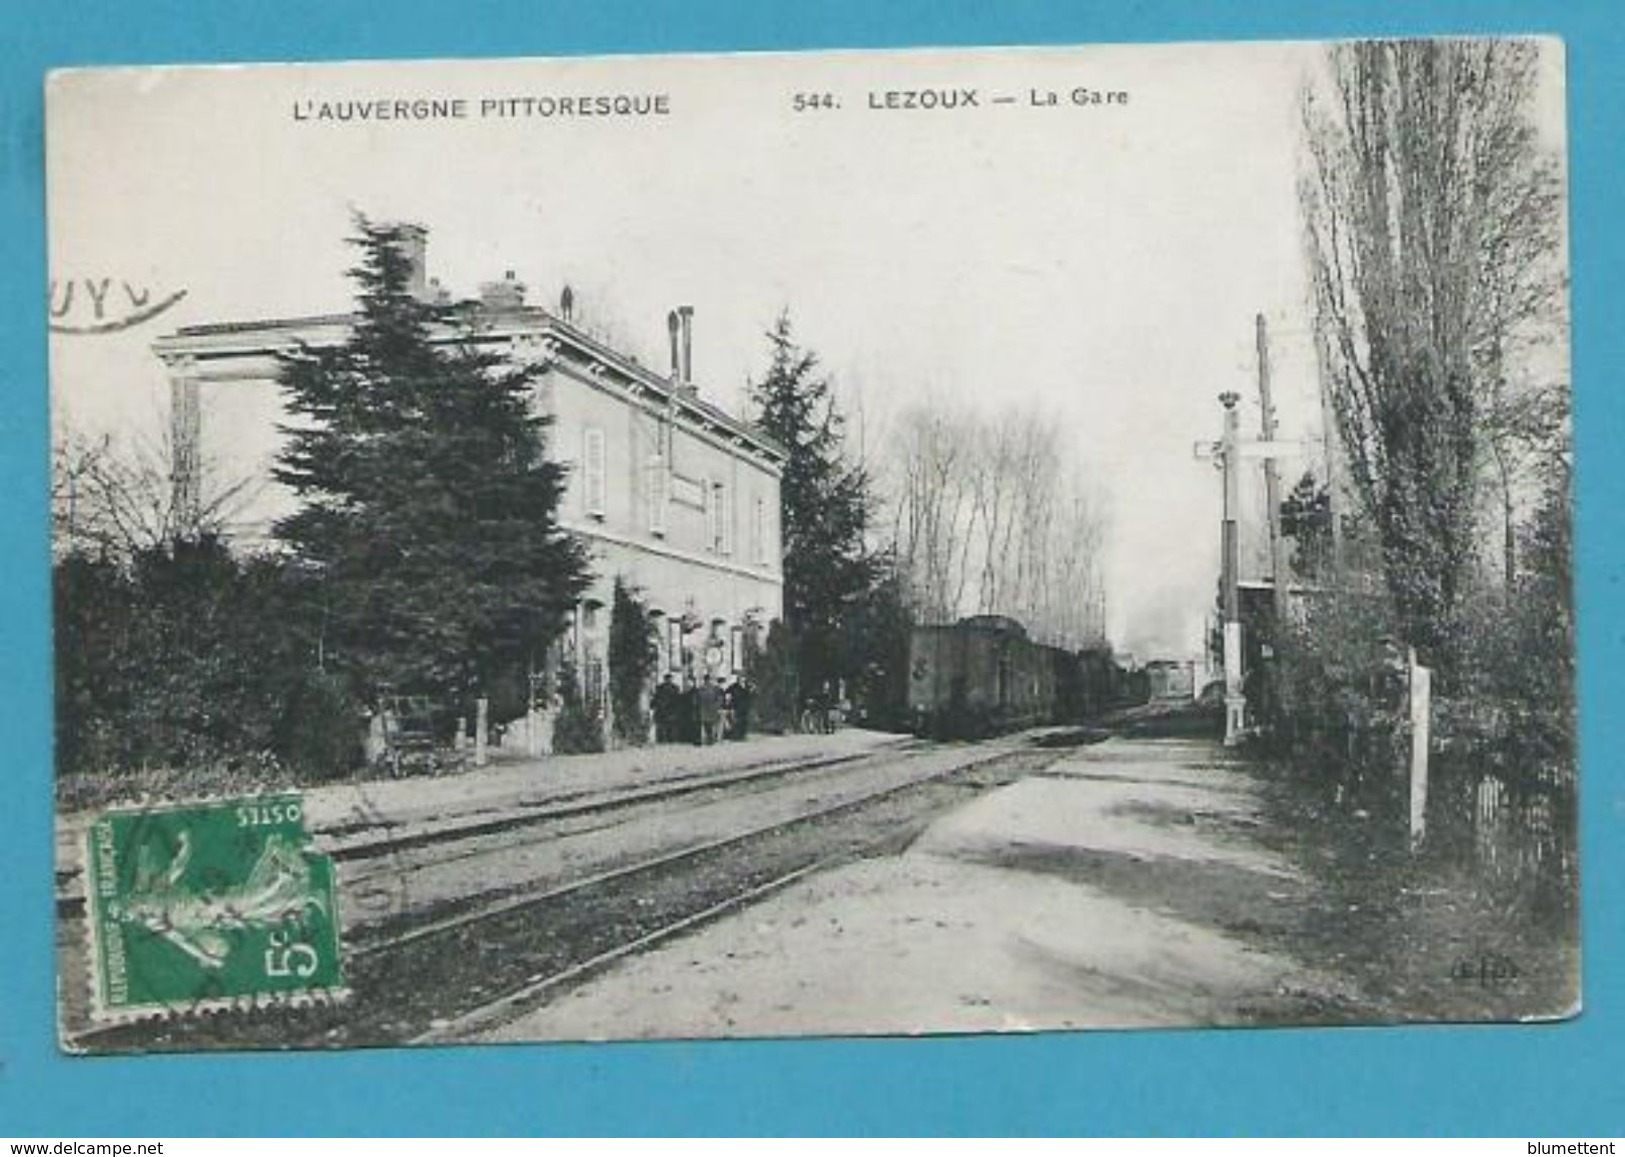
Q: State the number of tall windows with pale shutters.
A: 4